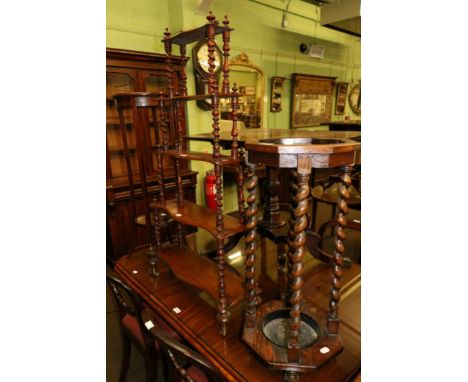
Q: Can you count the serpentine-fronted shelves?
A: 5